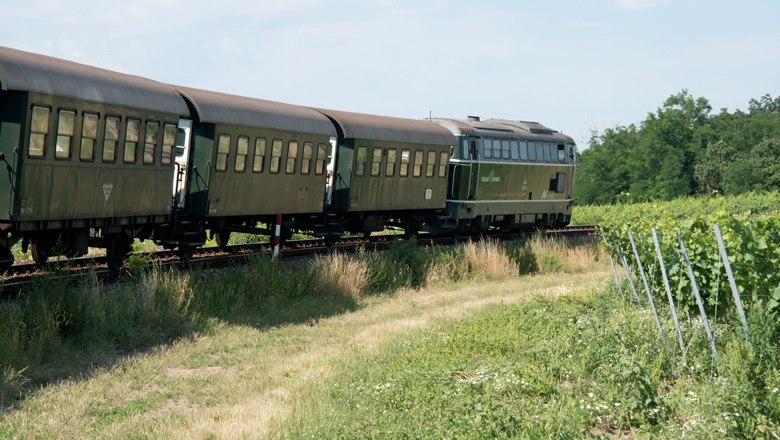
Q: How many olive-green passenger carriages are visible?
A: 3